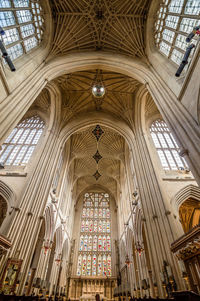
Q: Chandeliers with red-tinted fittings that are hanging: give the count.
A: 4